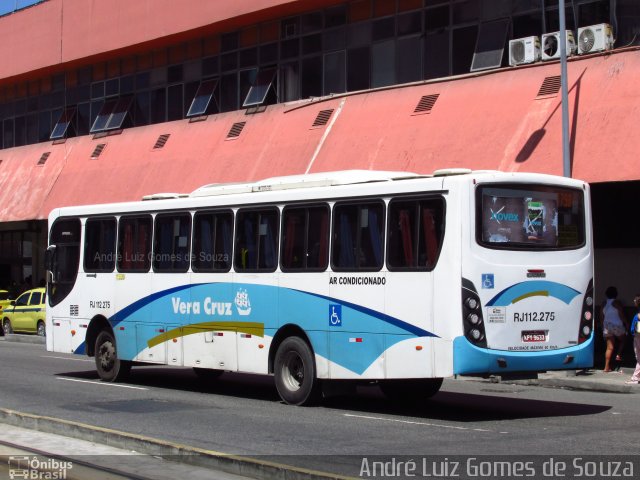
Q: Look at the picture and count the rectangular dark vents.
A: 7